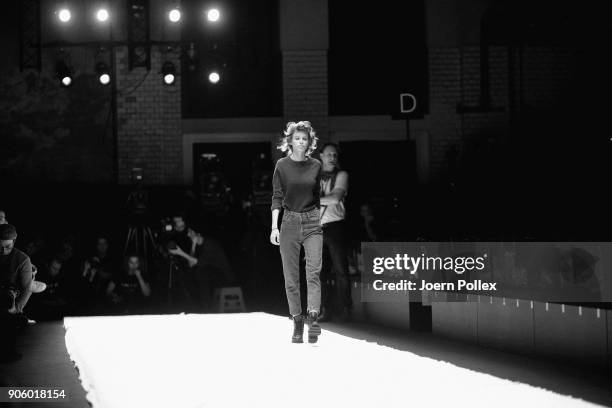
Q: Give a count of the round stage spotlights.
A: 8